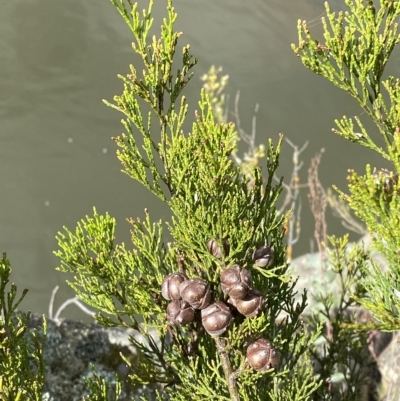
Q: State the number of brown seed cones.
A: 9